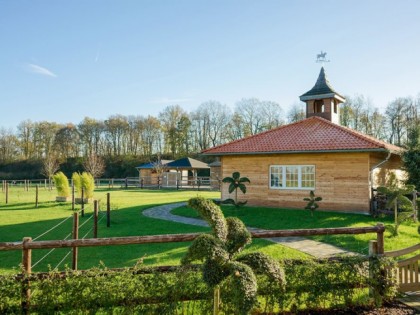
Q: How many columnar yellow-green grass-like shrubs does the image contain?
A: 3